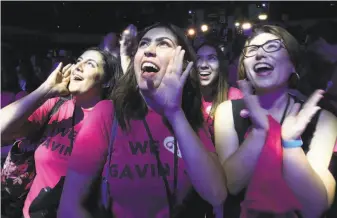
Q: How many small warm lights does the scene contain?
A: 5